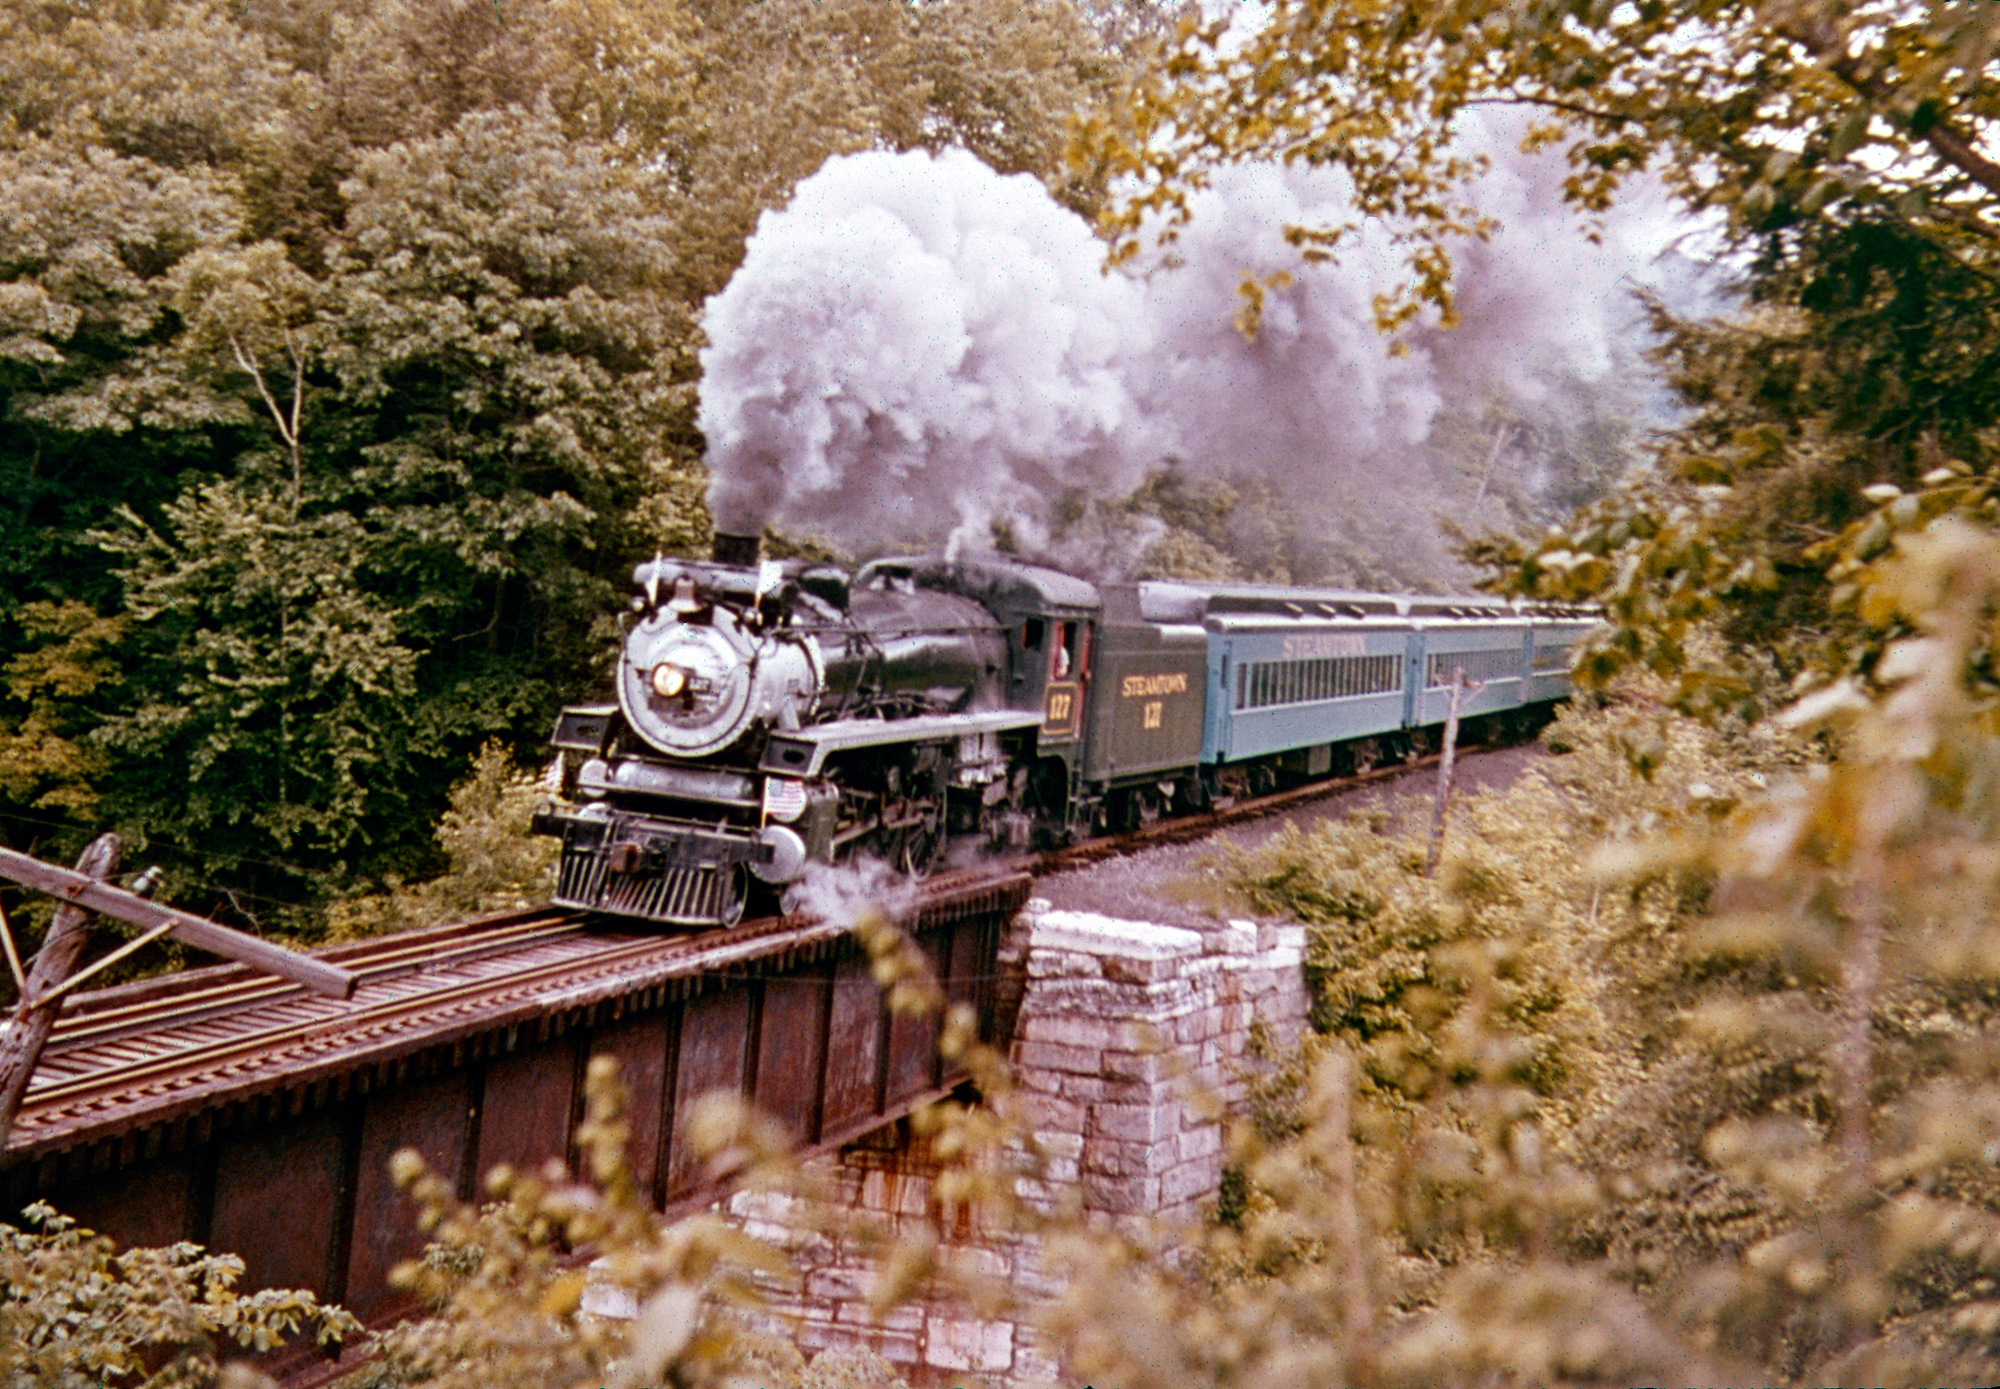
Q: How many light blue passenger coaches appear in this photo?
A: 3